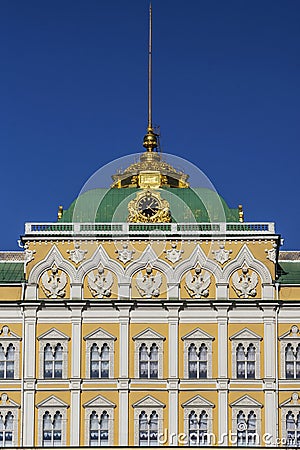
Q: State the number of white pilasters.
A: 6